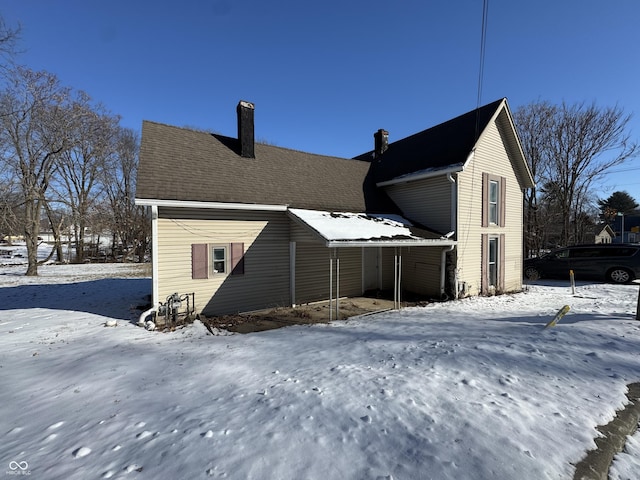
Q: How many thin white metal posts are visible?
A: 4